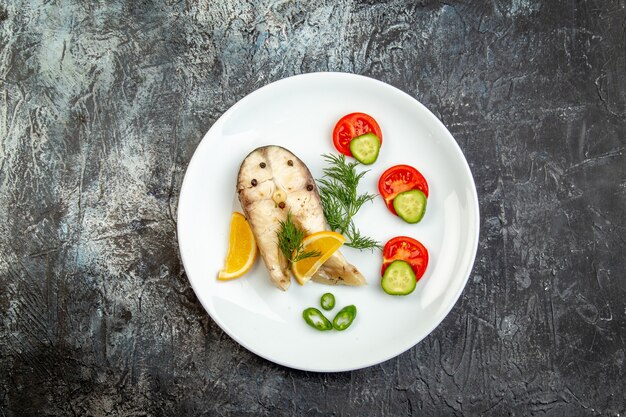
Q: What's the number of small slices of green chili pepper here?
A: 3